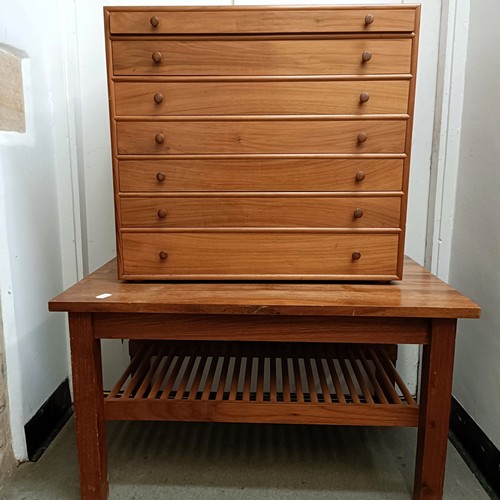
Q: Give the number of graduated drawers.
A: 7